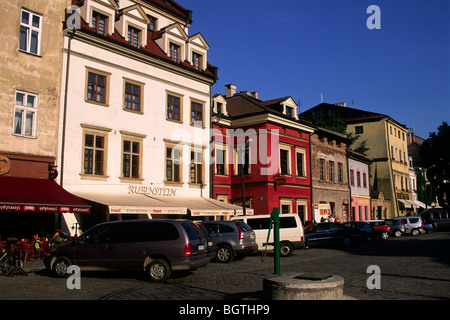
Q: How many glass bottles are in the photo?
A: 0